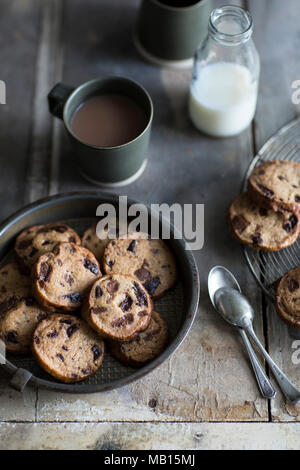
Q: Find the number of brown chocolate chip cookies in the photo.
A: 12